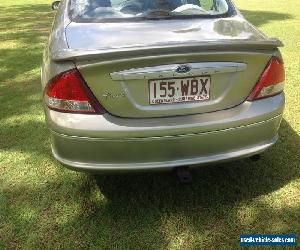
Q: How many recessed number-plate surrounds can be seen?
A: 1